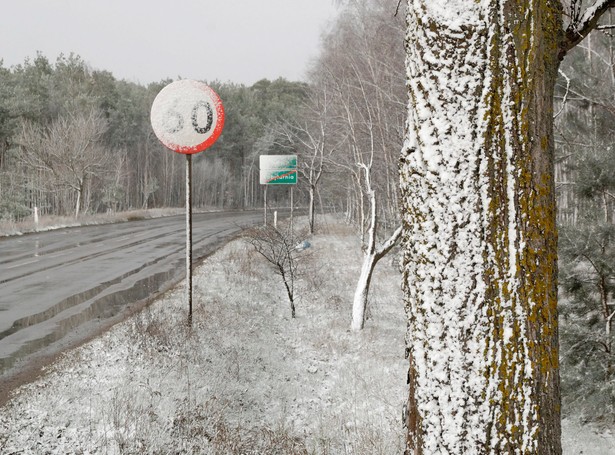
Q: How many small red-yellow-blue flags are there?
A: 0